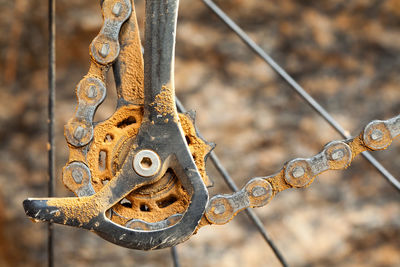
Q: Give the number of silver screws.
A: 1